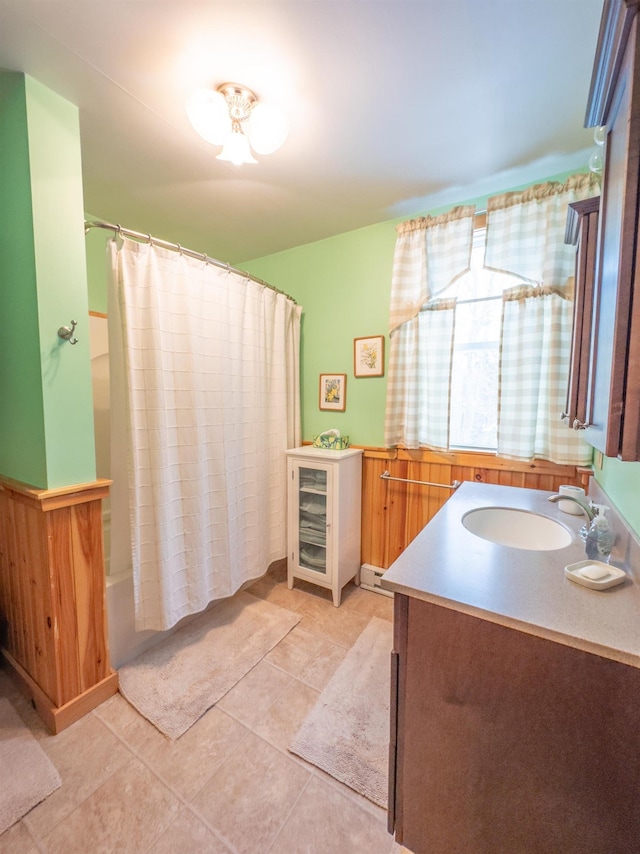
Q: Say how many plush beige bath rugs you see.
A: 3